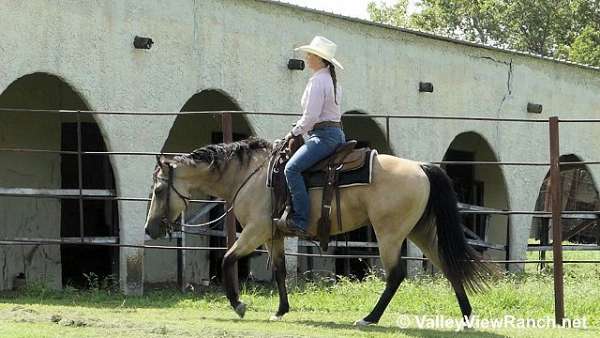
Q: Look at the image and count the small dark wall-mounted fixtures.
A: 4